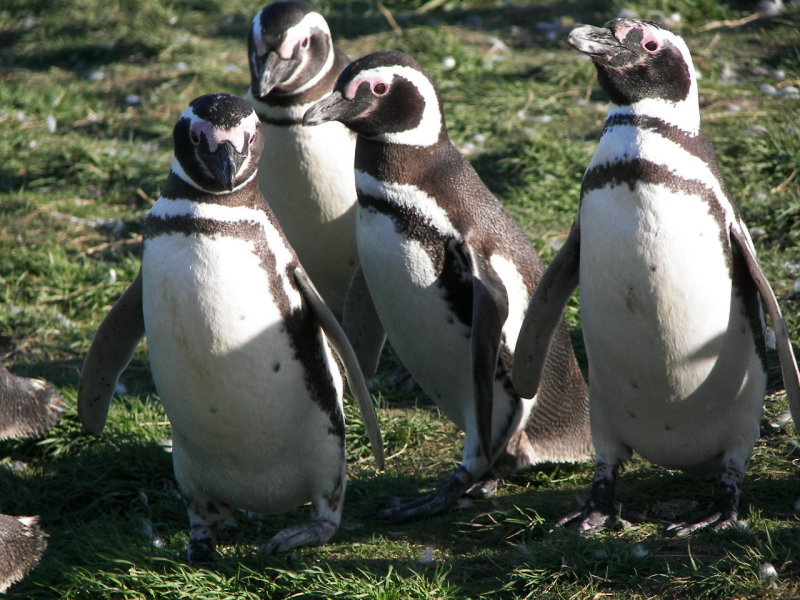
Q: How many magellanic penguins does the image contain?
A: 4